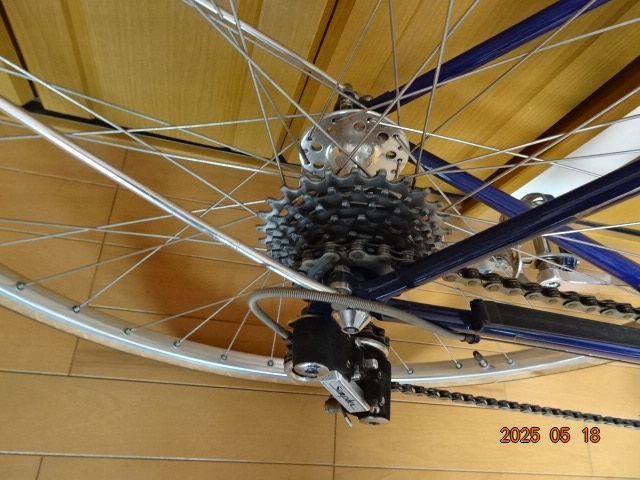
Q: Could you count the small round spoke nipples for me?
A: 9